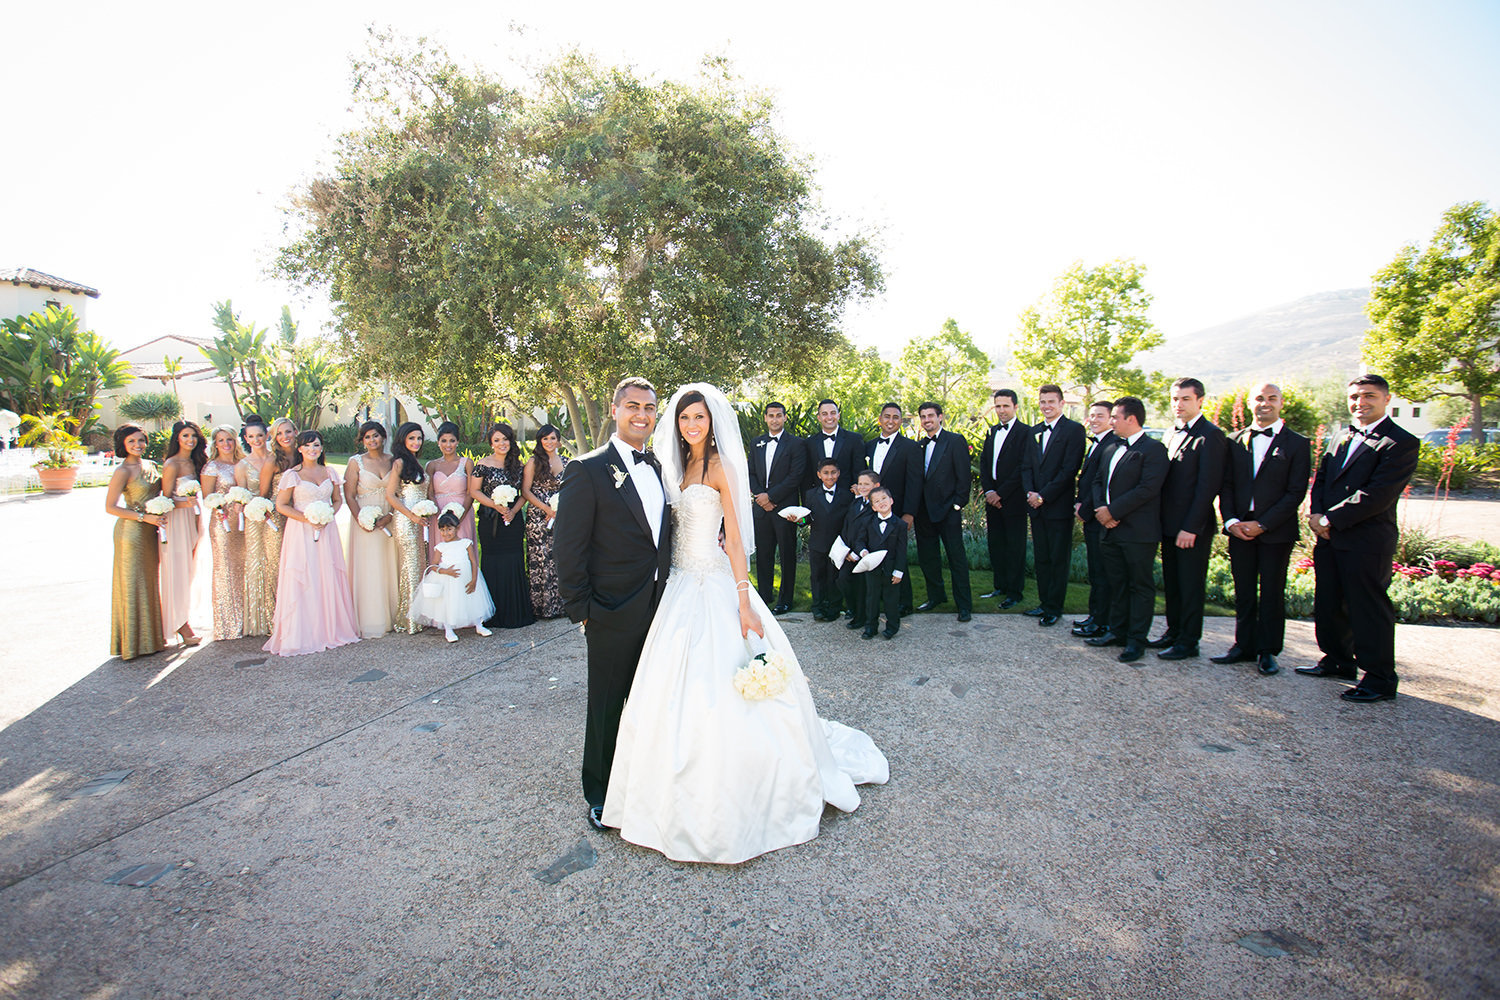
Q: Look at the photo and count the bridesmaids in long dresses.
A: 11